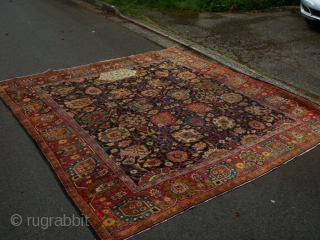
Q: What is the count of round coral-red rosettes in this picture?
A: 2